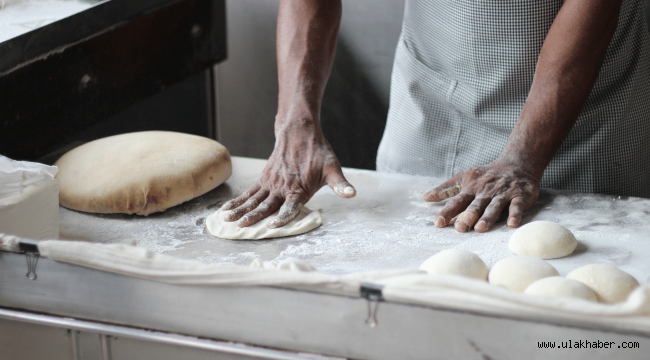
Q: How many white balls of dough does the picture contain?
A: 5